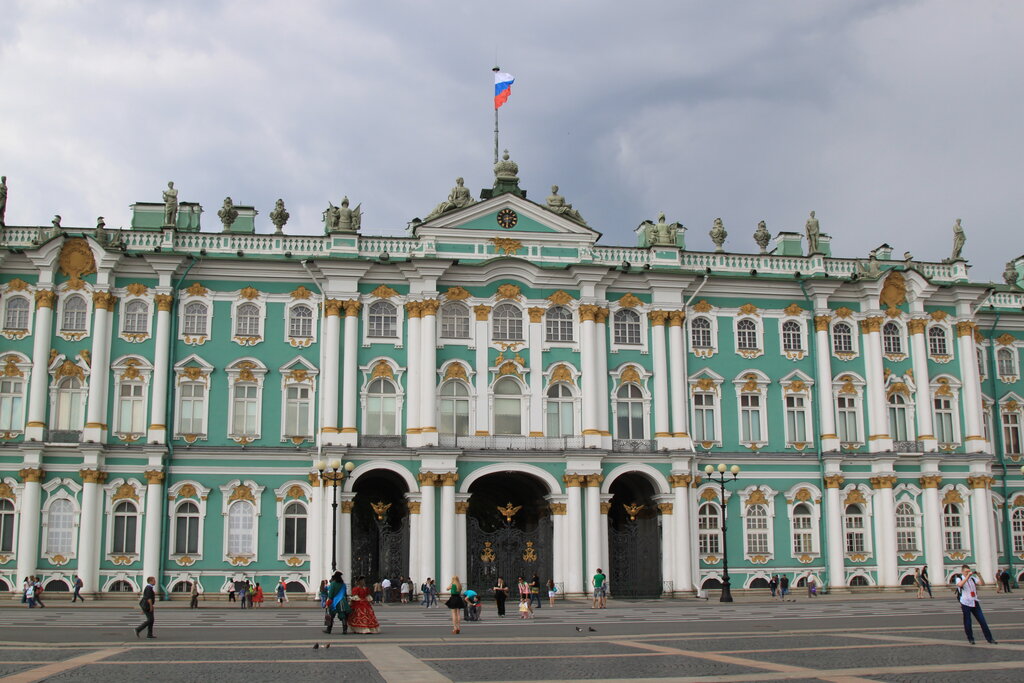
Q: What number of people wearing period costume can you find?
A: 2